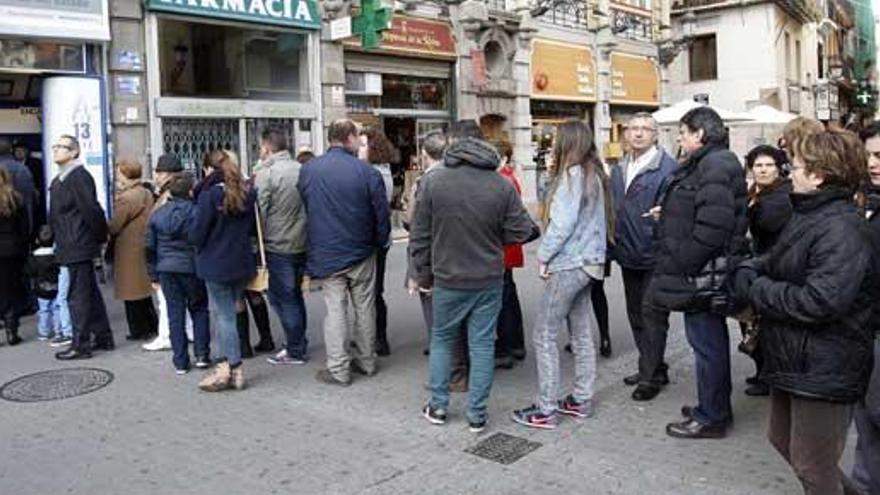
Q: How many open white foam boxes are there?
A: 0